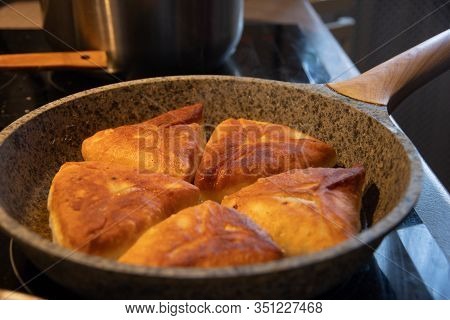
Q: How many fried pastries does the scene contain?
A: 5